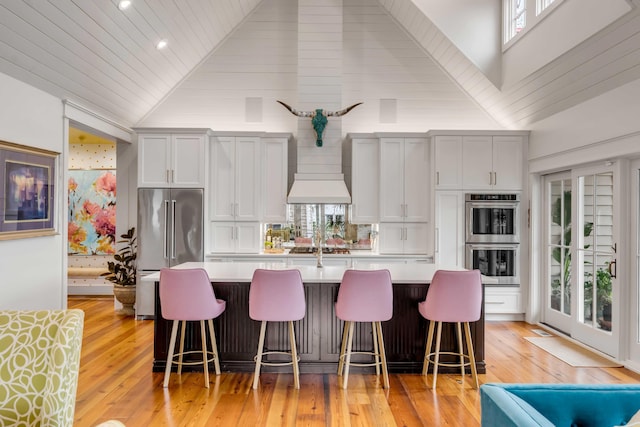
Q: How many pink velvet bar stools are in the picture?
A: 4